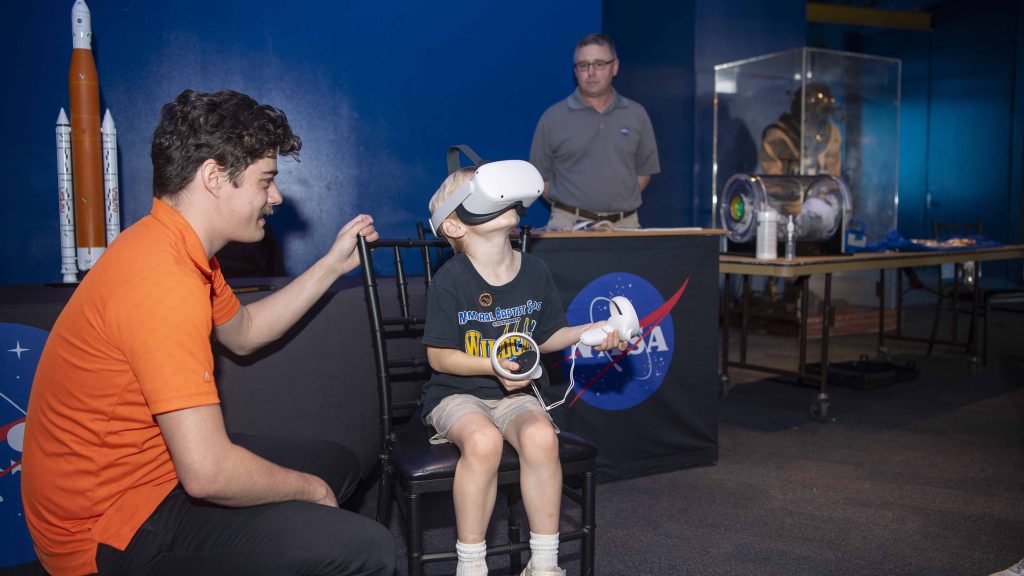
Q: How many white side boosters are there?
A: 2